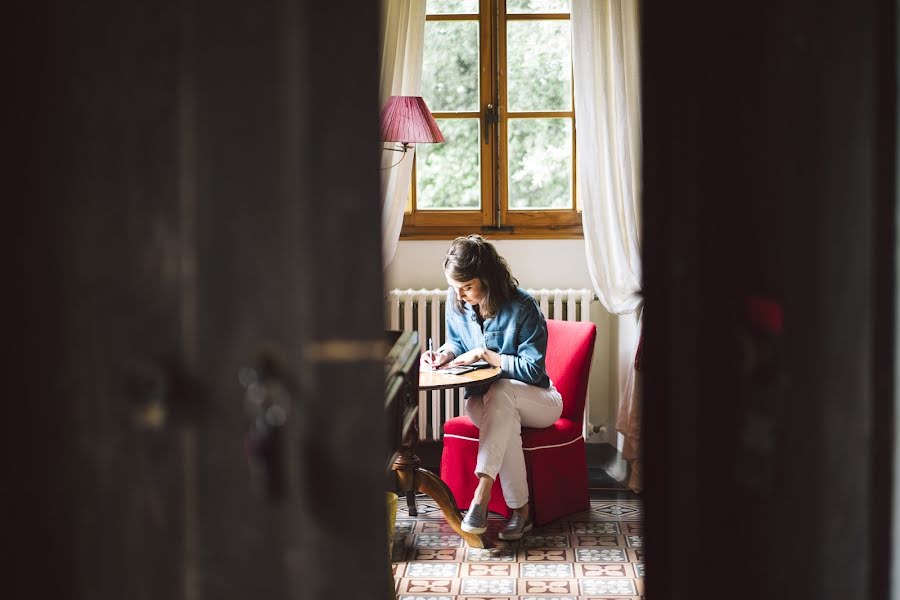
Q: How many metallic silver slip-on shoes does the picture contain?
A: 2